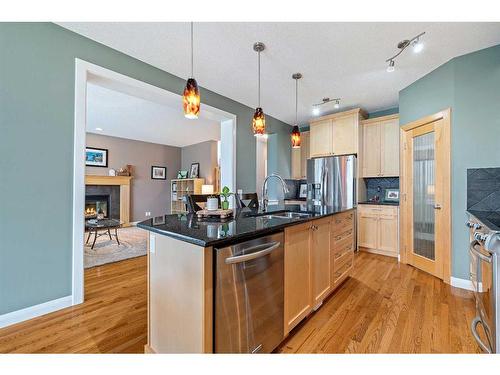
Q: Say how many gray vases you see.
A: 1